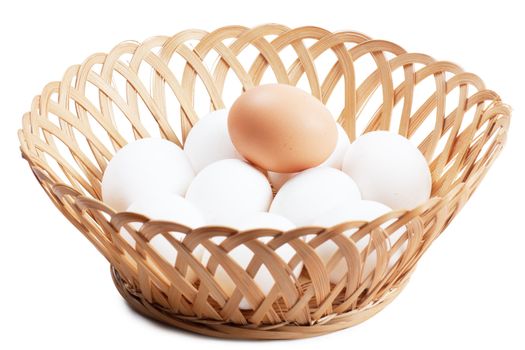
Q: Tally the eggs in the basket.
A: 10